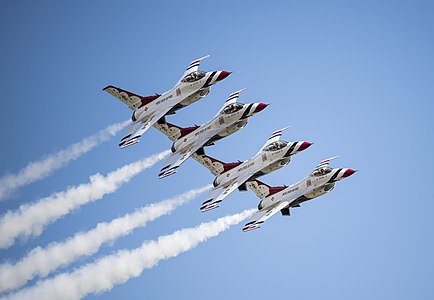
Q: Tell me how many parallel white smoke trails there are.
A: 4